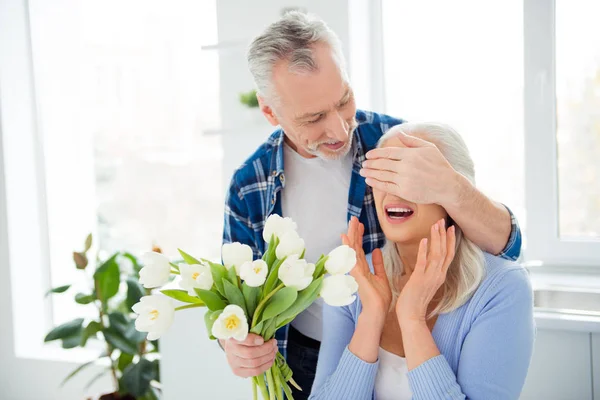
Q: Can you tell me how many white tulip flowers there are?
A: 11